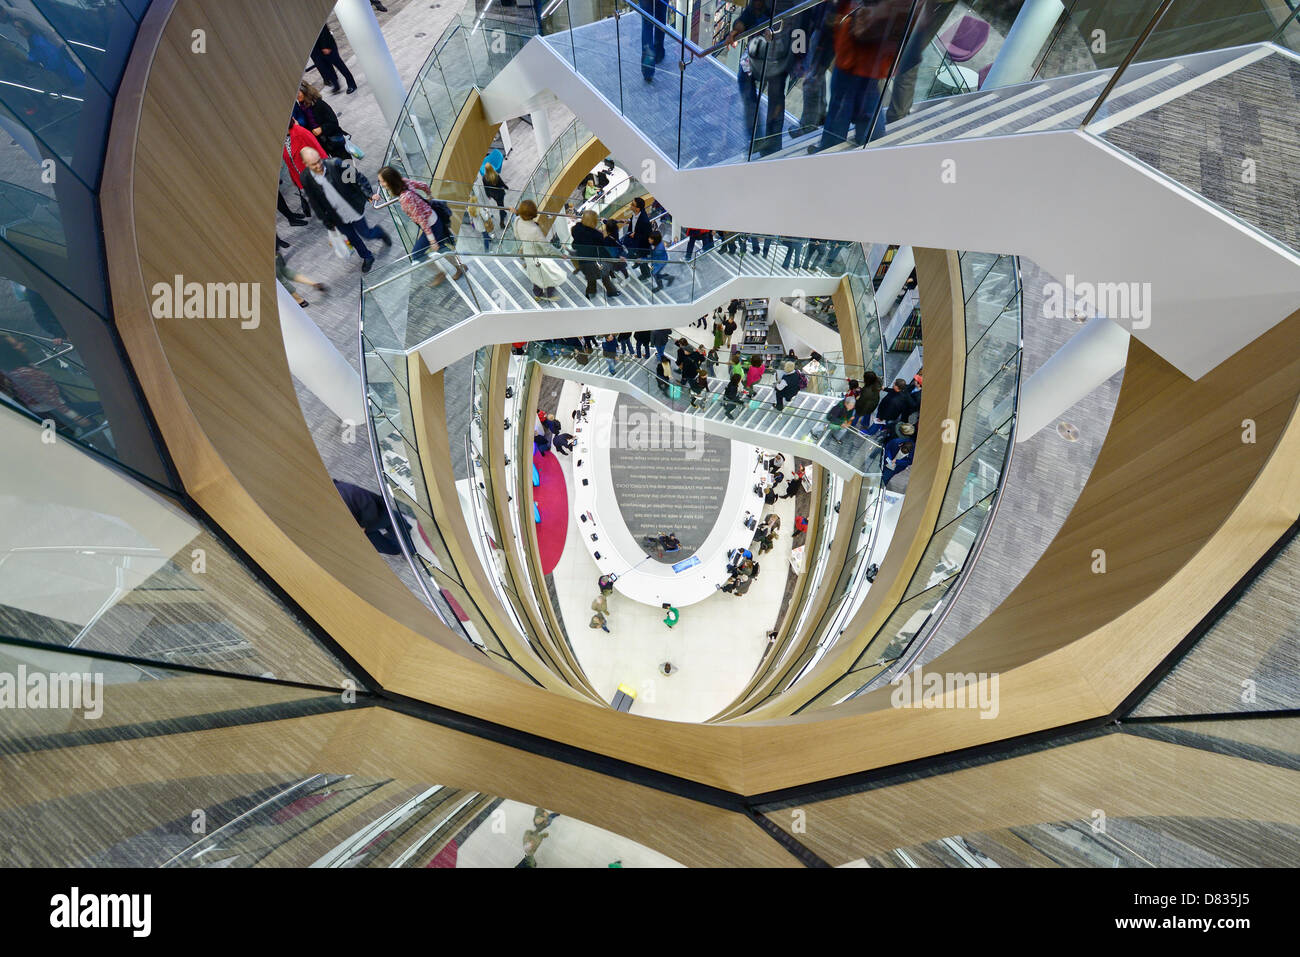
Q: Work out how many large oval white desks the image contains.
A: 1